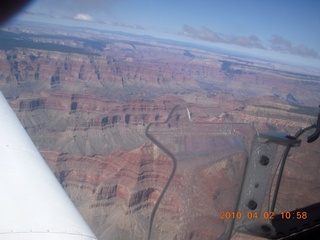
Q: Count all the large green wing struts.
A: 0